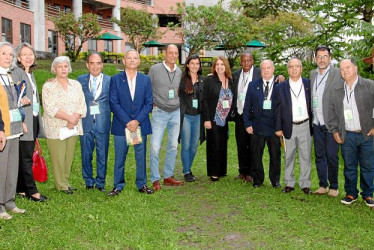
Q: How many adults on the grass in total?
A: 13